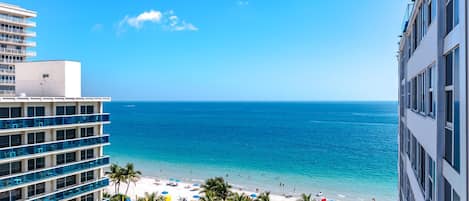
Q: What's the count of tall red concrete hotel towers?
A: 0